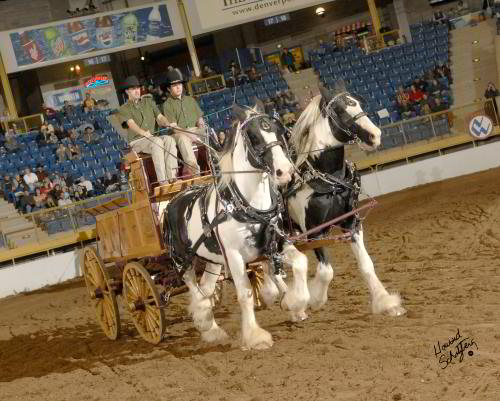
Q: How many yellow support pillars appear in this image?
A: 3